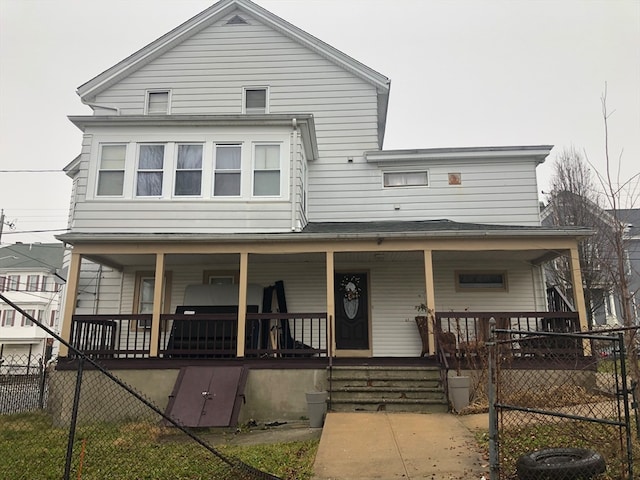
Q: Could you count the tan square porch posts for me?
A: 6